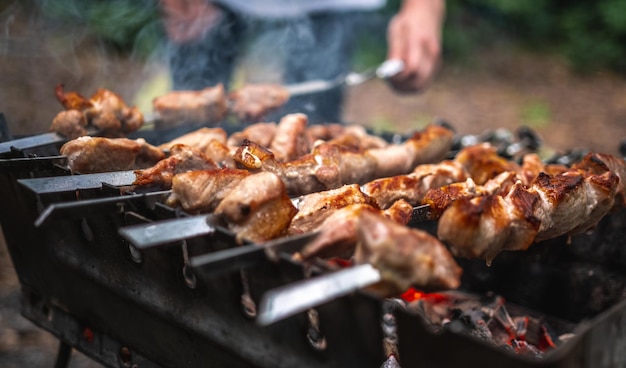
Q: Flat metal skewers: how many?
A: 7